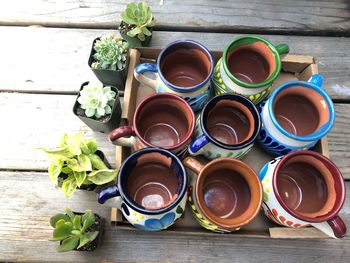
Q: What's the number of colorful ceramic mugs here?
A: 8